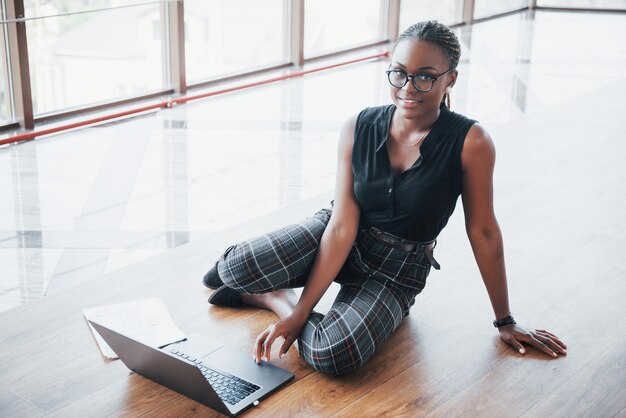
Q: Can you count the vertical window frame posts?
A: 6